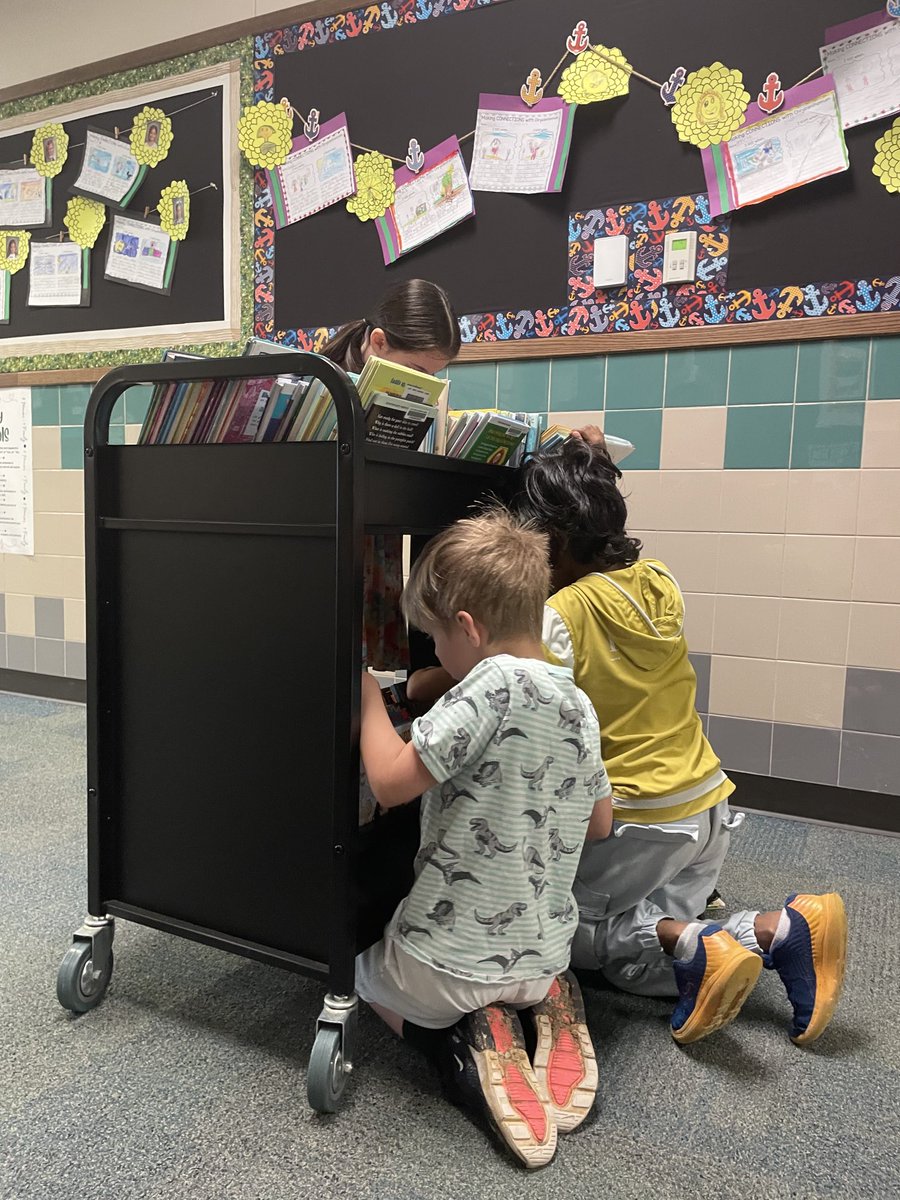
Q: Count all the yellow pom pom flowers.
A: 10